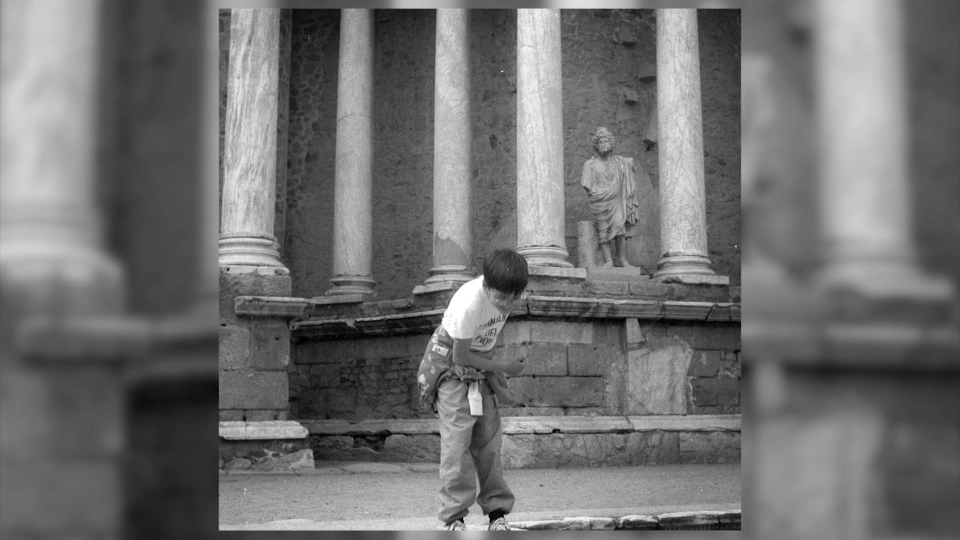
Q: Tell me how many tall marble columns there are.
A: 5